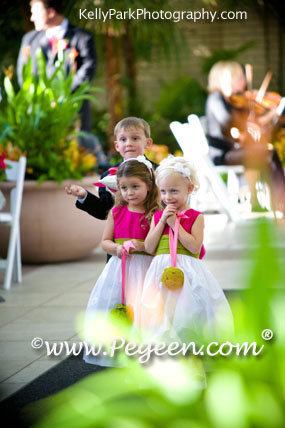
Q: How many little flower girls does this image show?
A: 2